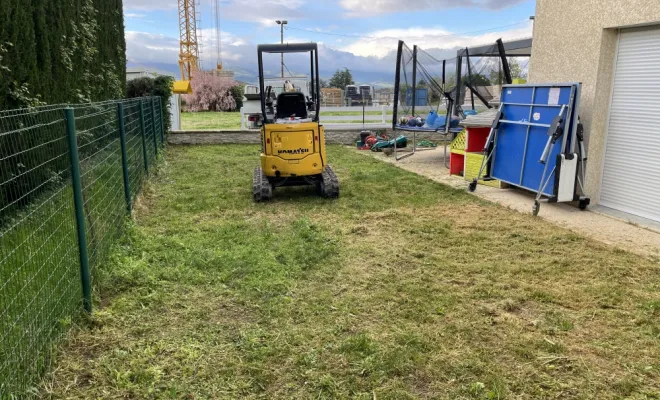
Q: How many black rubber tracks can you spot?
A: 2